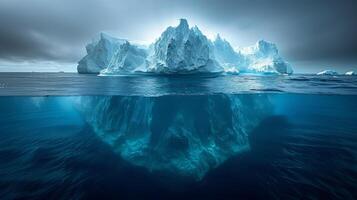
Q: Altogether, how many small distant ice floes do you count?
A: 2